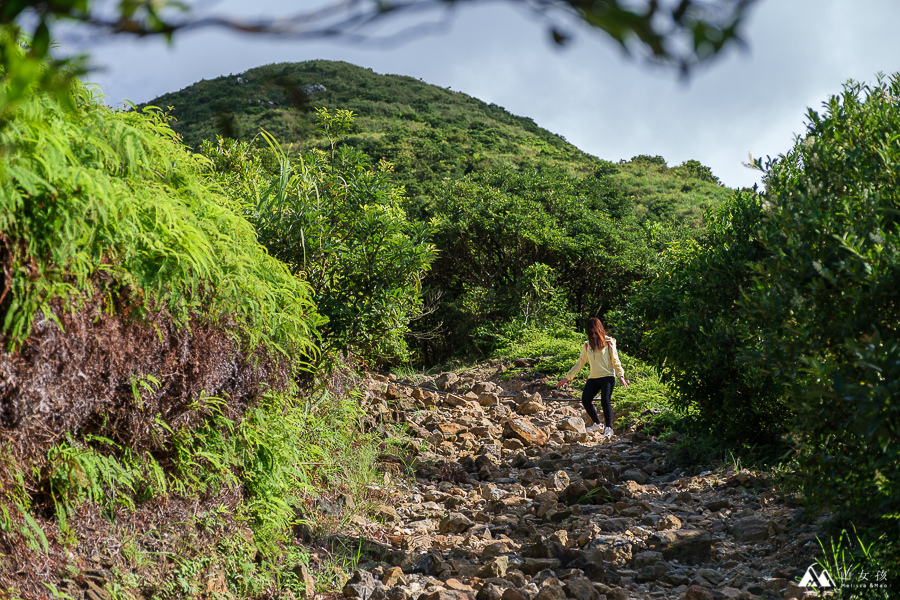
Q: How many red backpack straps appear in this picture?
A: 2